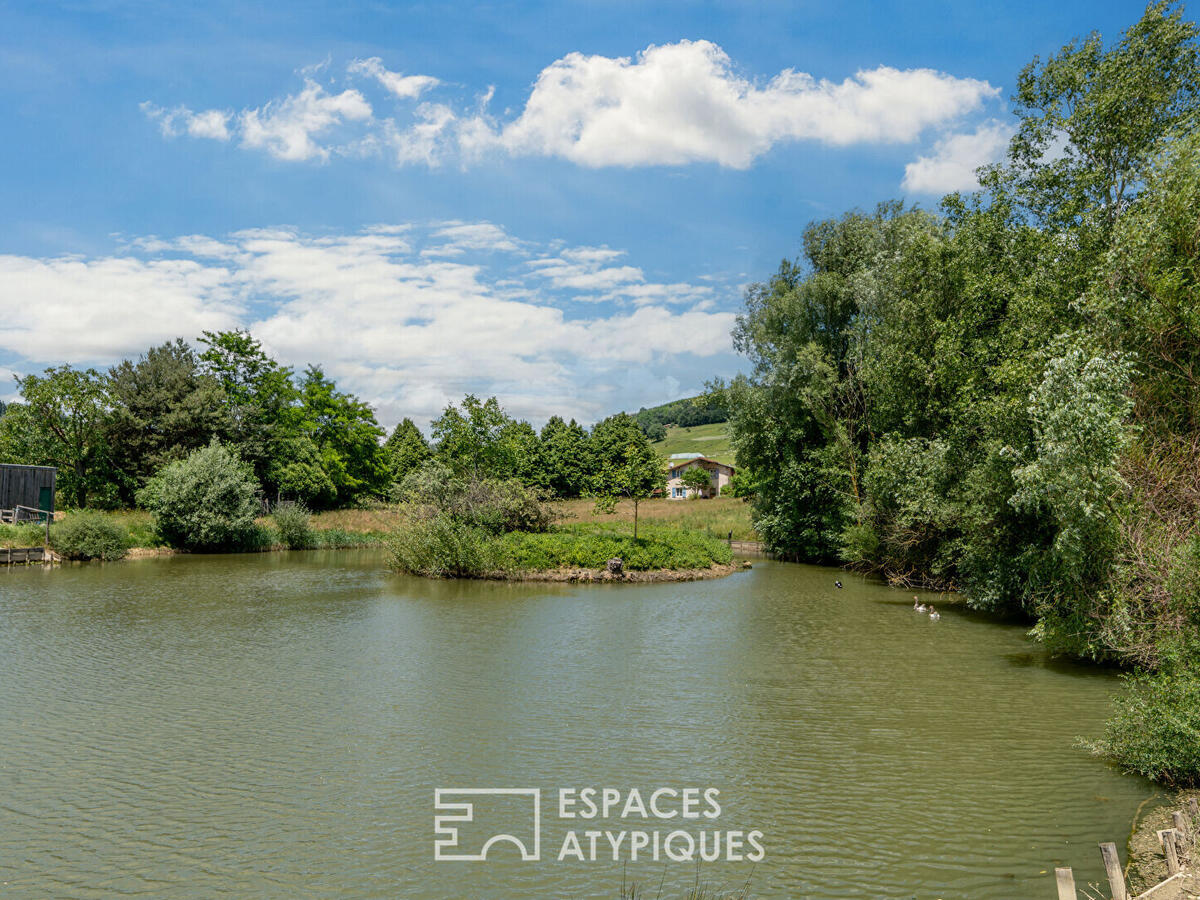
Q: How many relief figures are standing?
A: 0